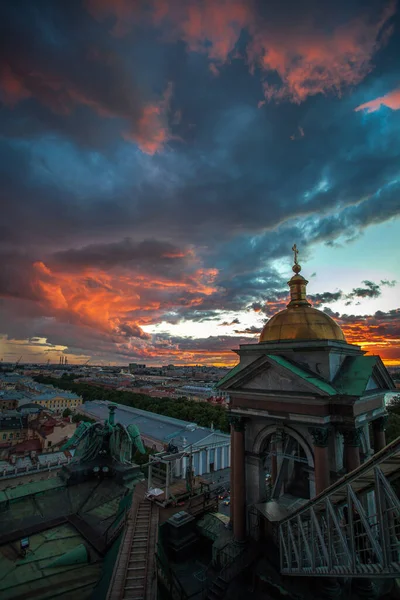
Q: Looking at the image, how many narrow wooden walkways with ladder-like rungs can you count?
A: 1